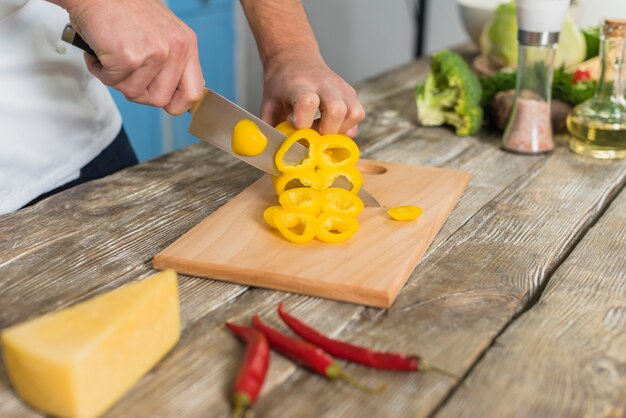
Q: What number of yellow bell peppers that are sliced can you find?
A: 1